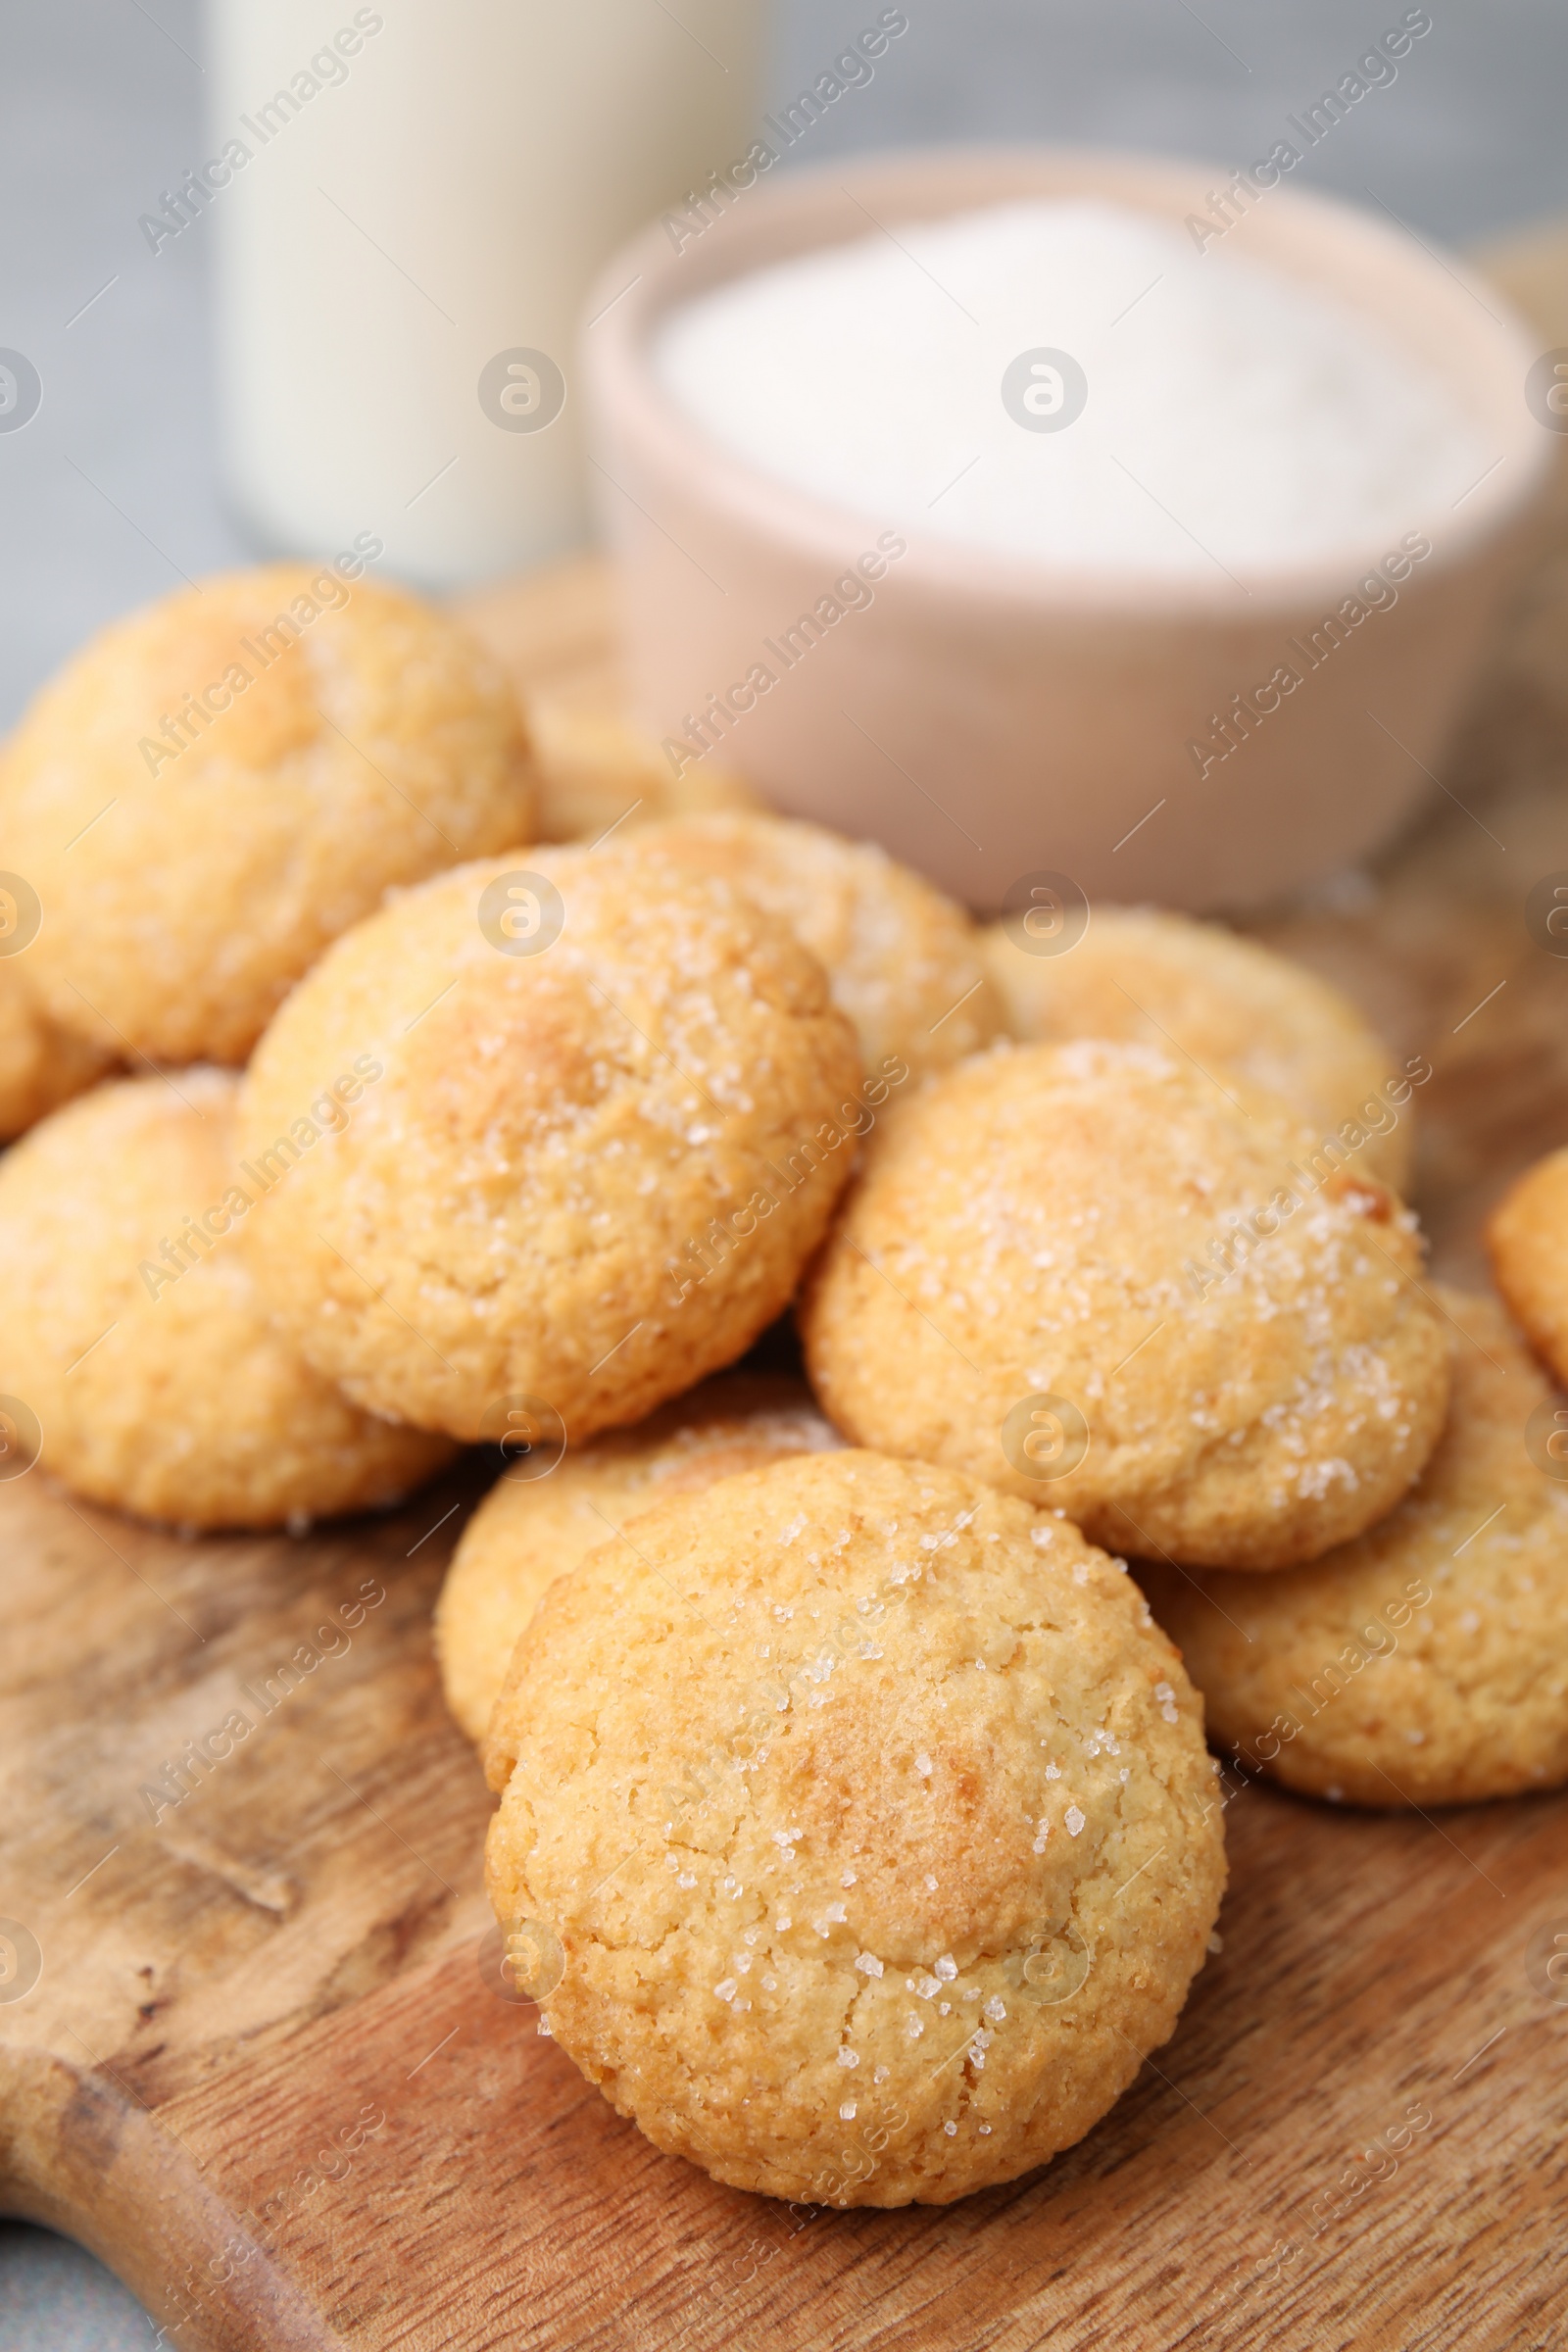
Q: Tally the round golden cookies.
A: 11